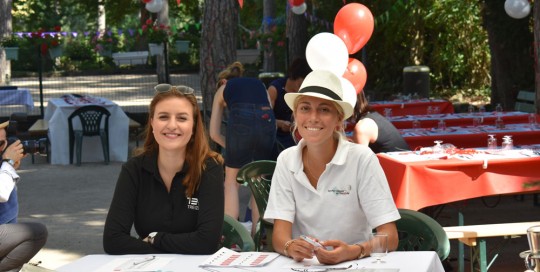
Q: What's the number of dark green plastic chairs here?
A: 4